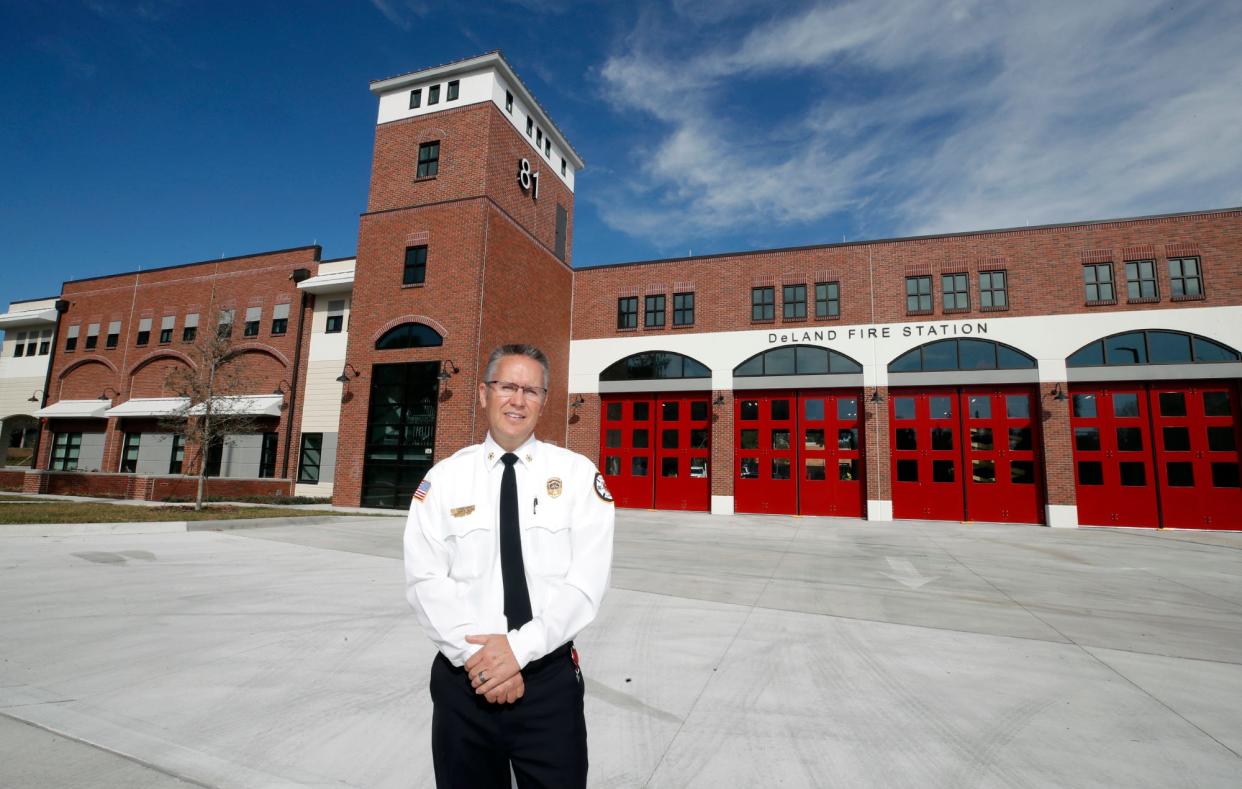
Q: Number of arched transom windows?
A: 5